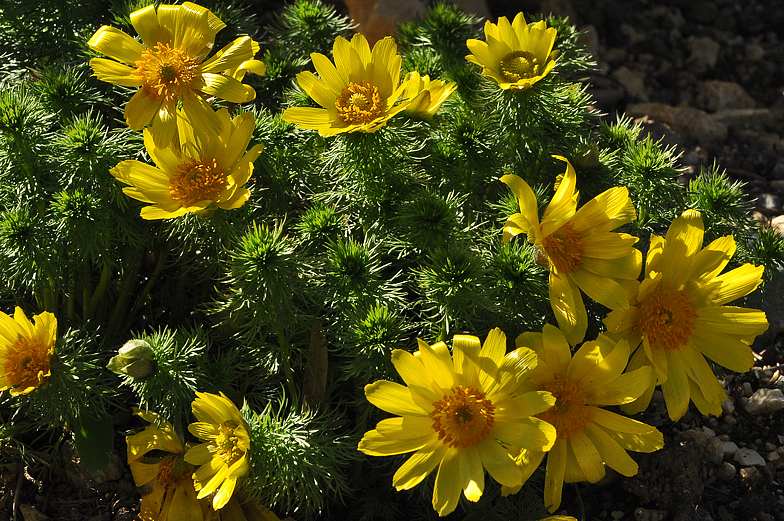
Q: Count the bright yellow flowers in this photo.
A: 12